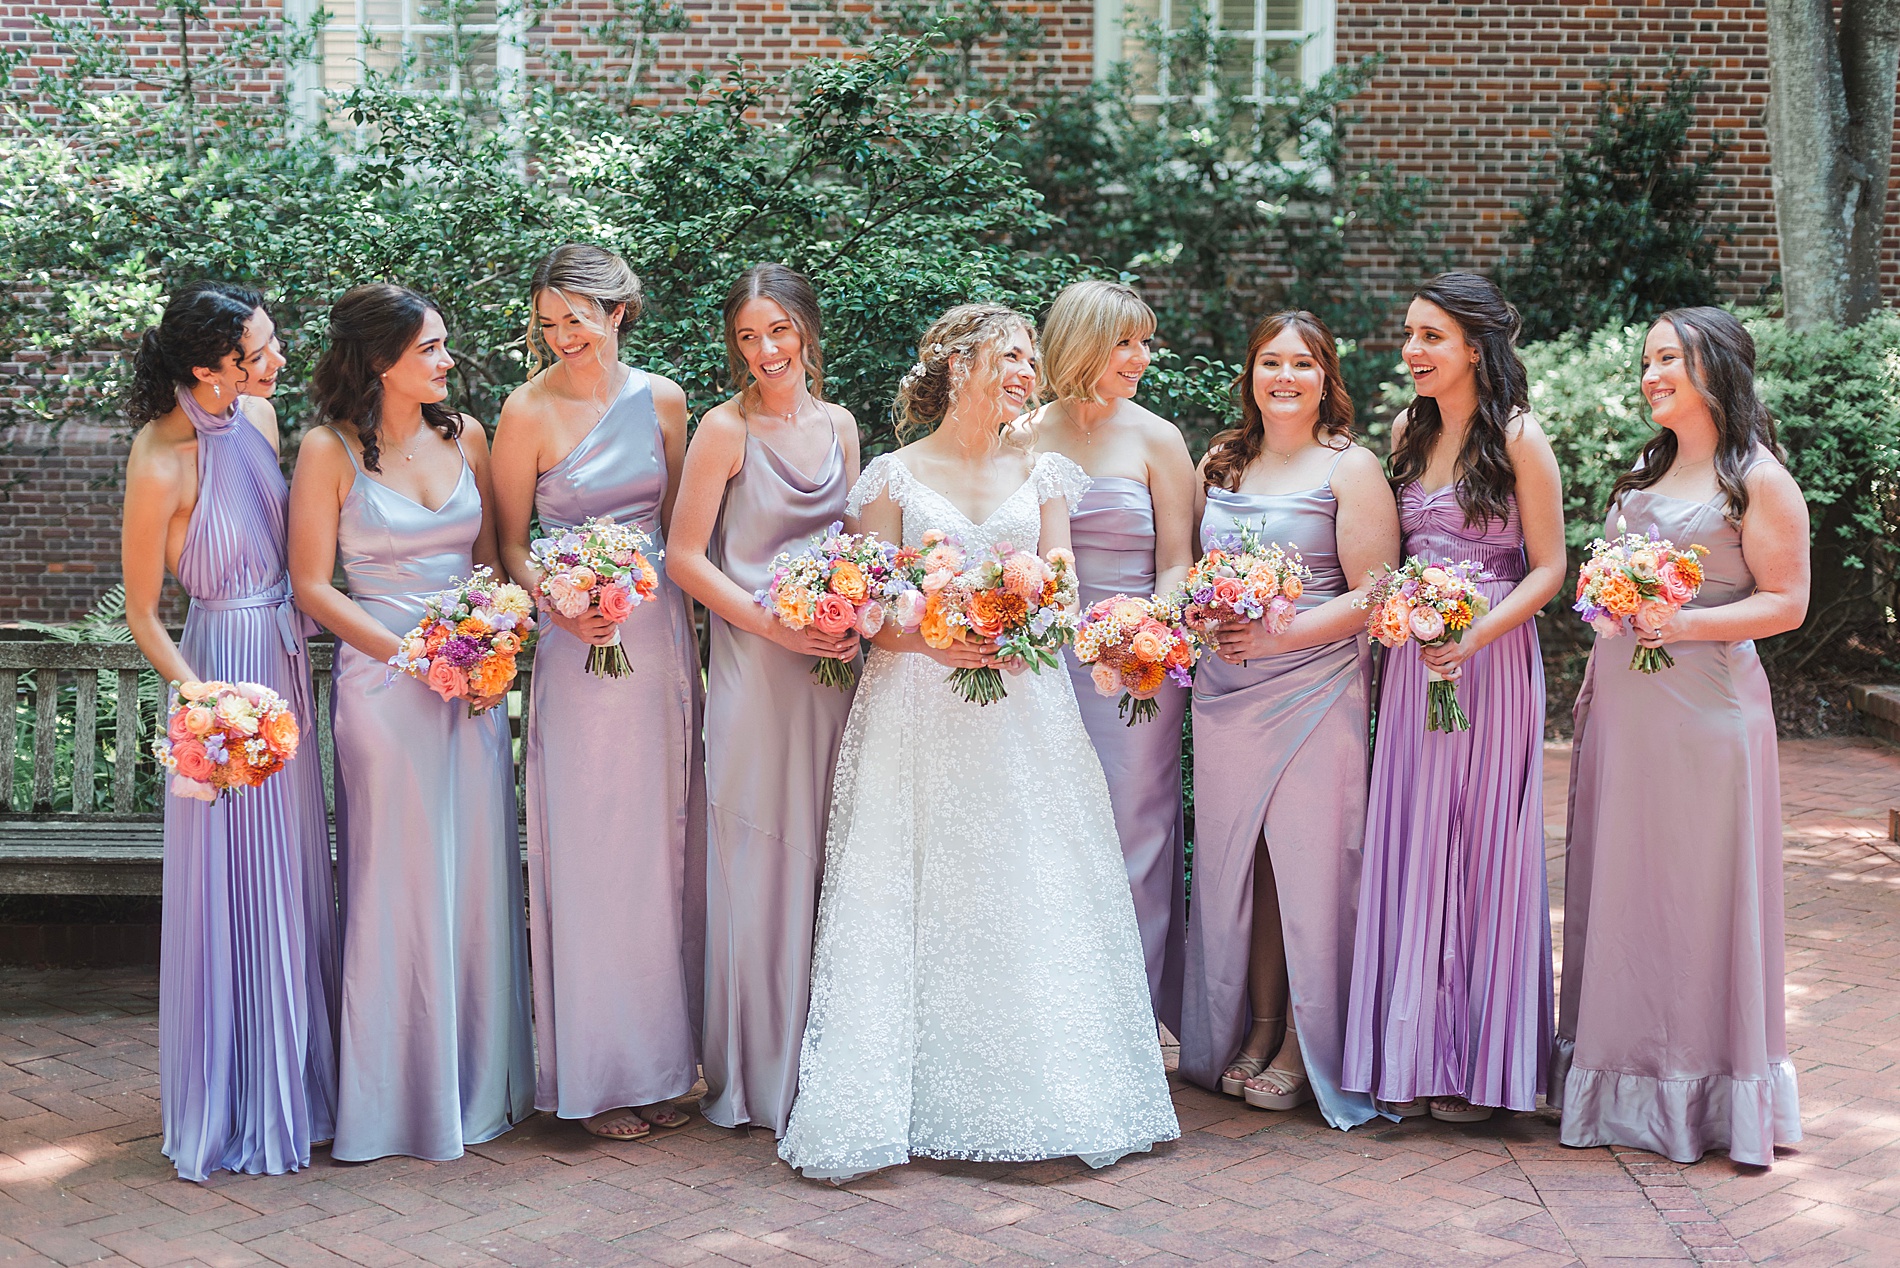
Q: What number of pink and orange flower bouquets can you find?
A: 9